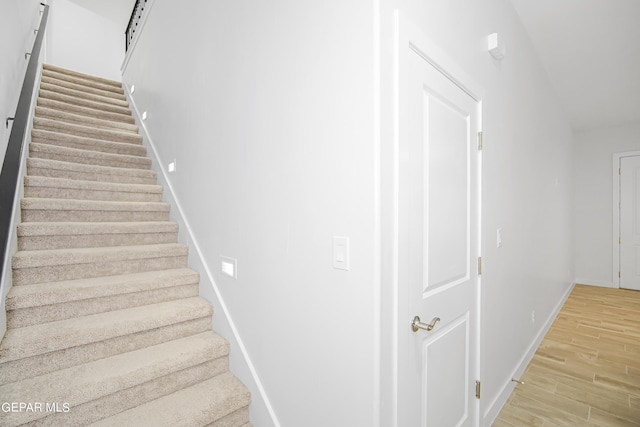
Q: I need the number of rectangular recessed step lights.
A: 4